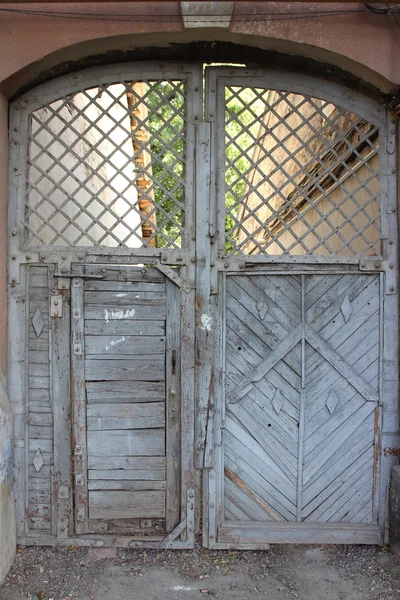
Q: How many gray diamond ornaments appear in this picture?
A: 6